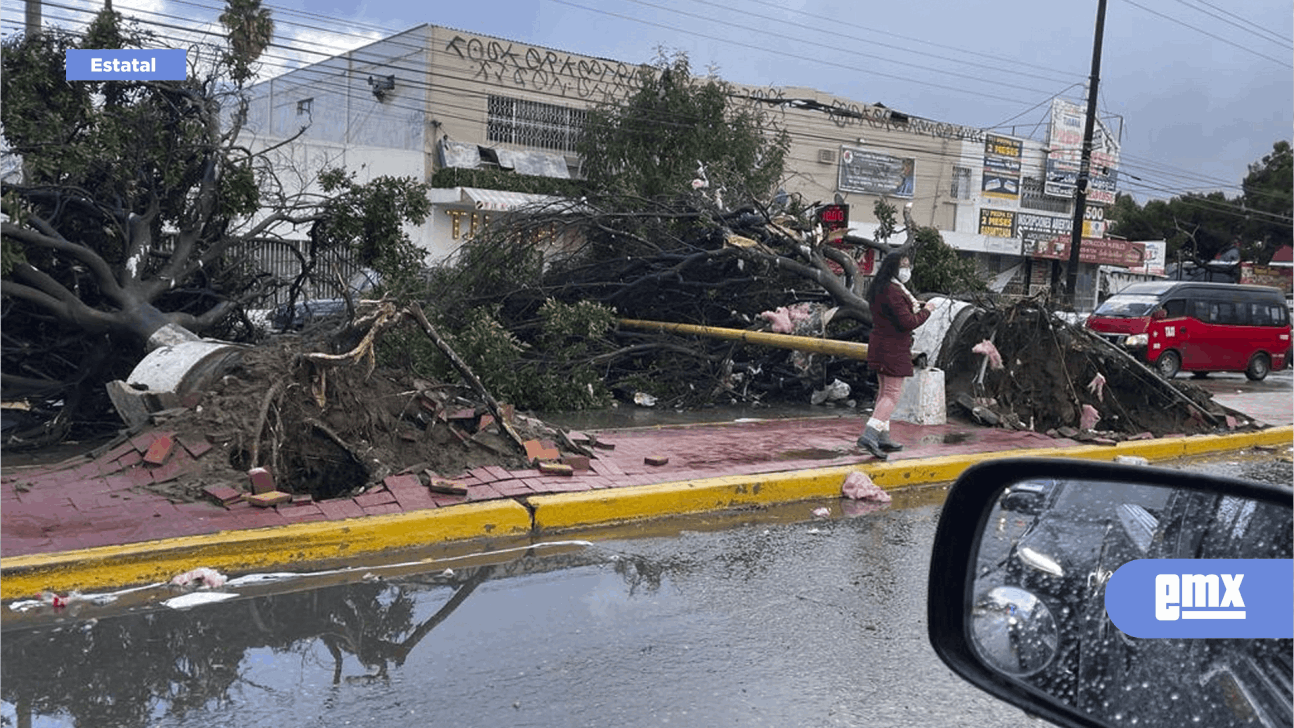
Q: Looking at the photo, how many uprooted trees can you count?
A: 2